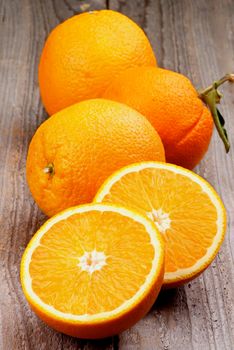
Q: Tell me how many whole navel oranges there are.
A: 3